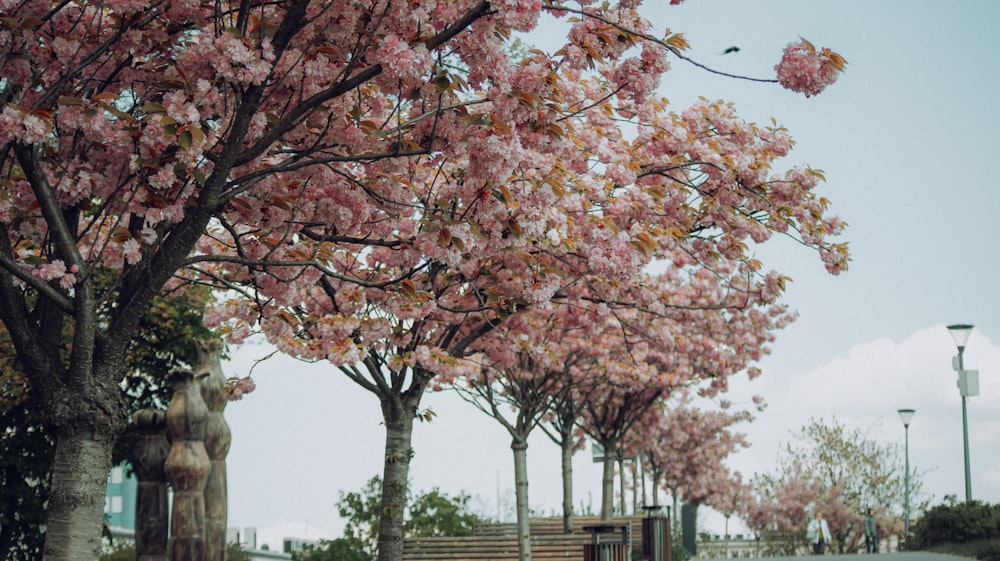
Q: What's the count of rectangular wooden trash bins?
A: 2